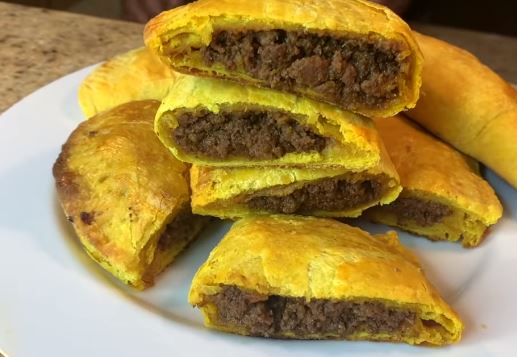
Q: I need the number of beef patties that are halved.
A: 6